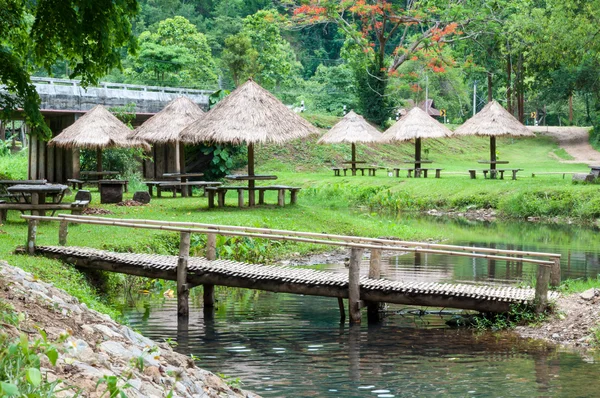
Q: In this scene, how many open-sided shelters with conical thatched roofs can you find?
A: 6